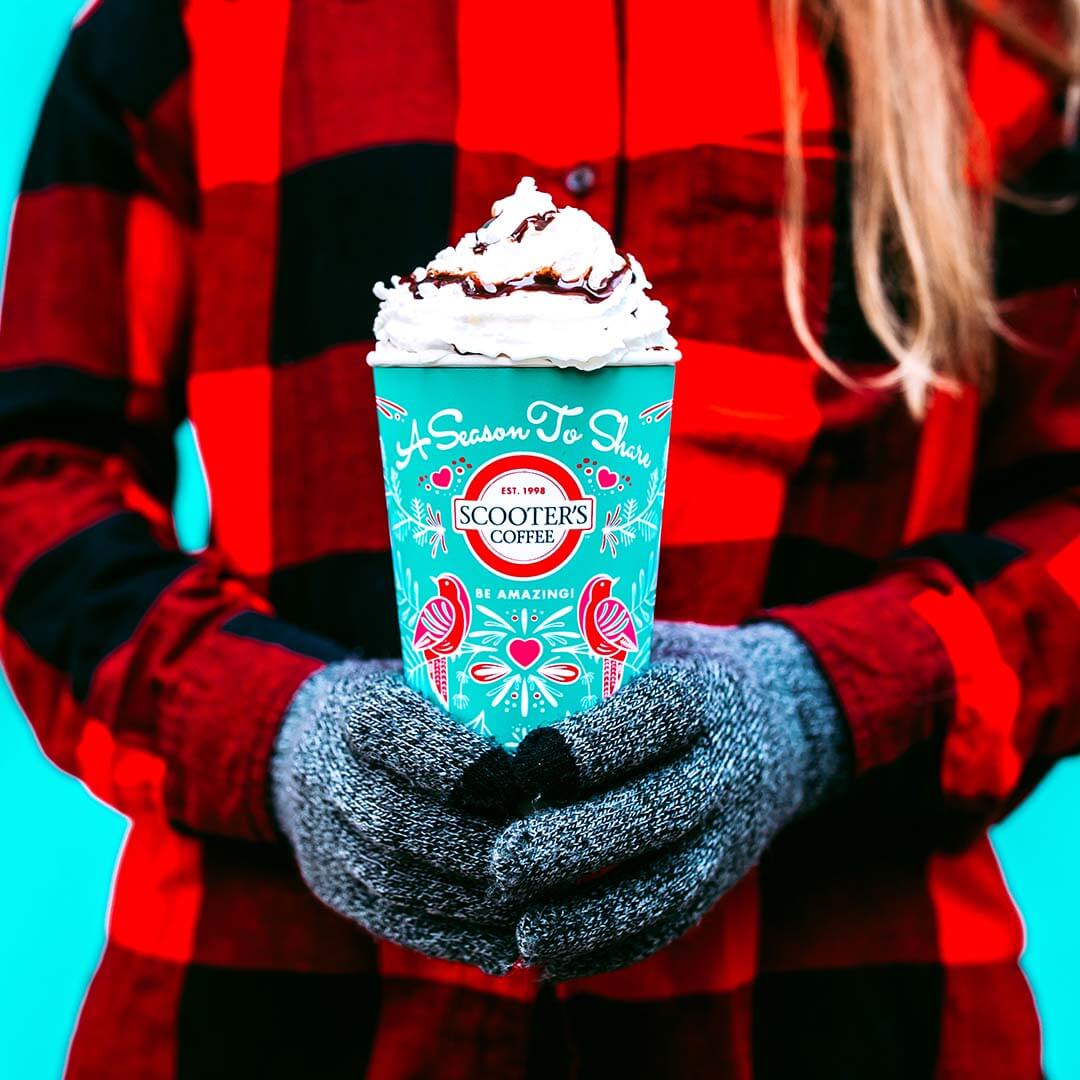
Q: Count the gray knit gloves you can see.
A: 2